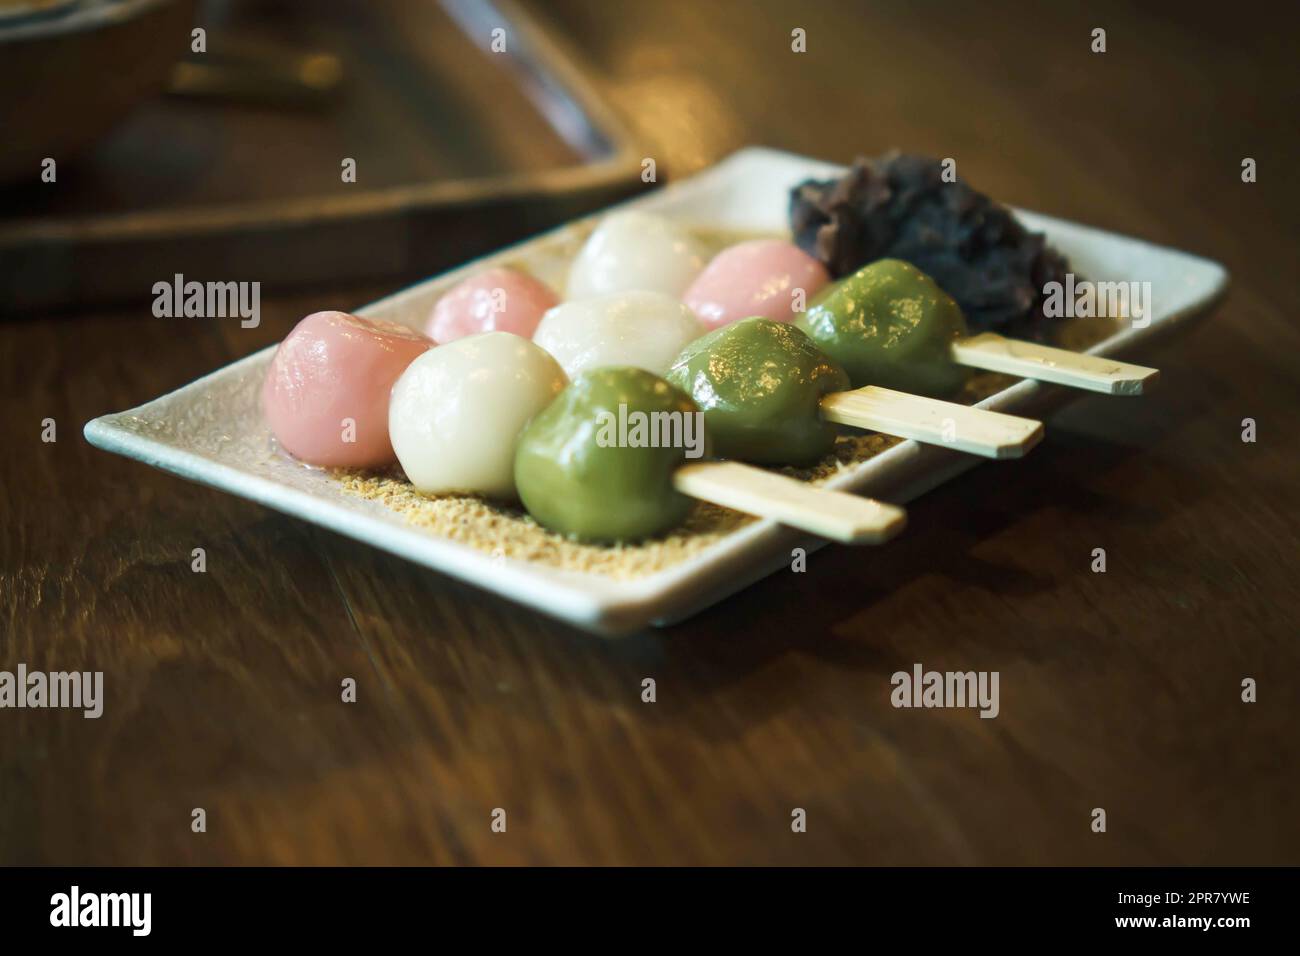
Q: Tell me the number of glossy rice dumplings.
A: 9